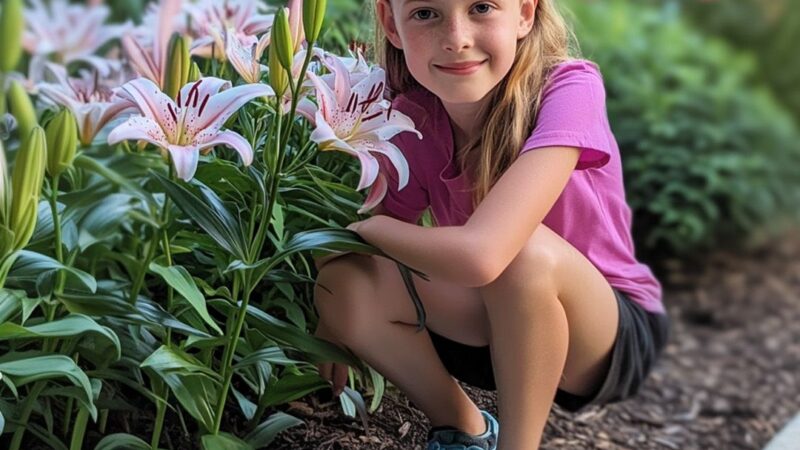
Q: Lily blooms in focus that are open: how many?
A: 2